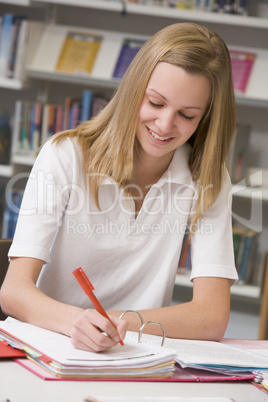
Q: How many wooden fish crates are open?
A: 0